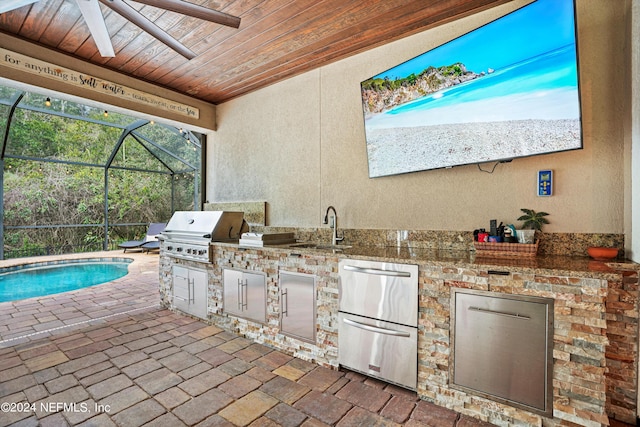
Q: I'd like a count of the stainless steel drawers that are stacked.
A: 2